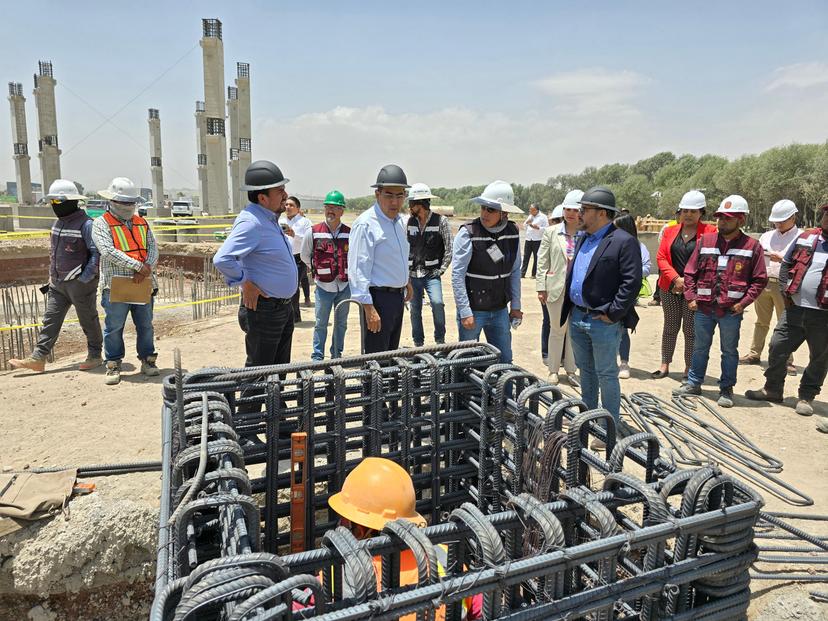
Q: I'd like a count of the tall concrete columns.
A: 7